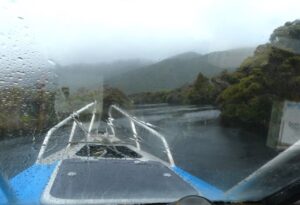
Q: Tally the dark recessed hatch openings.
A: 1